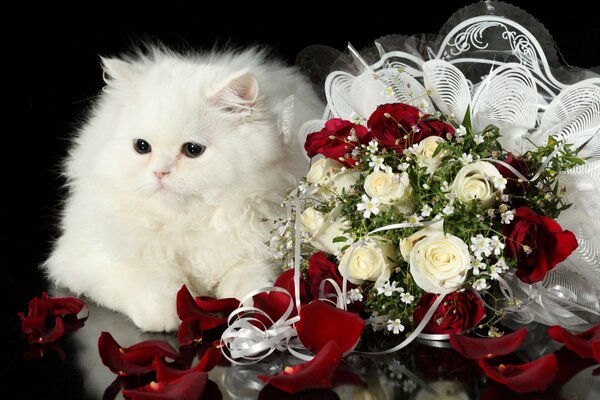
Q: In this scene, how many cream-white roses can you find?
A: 7